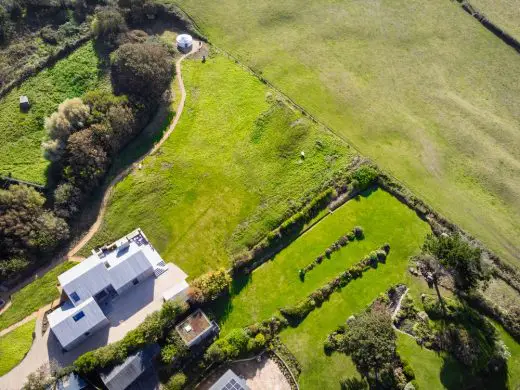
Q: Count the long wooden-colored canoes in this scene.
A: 0